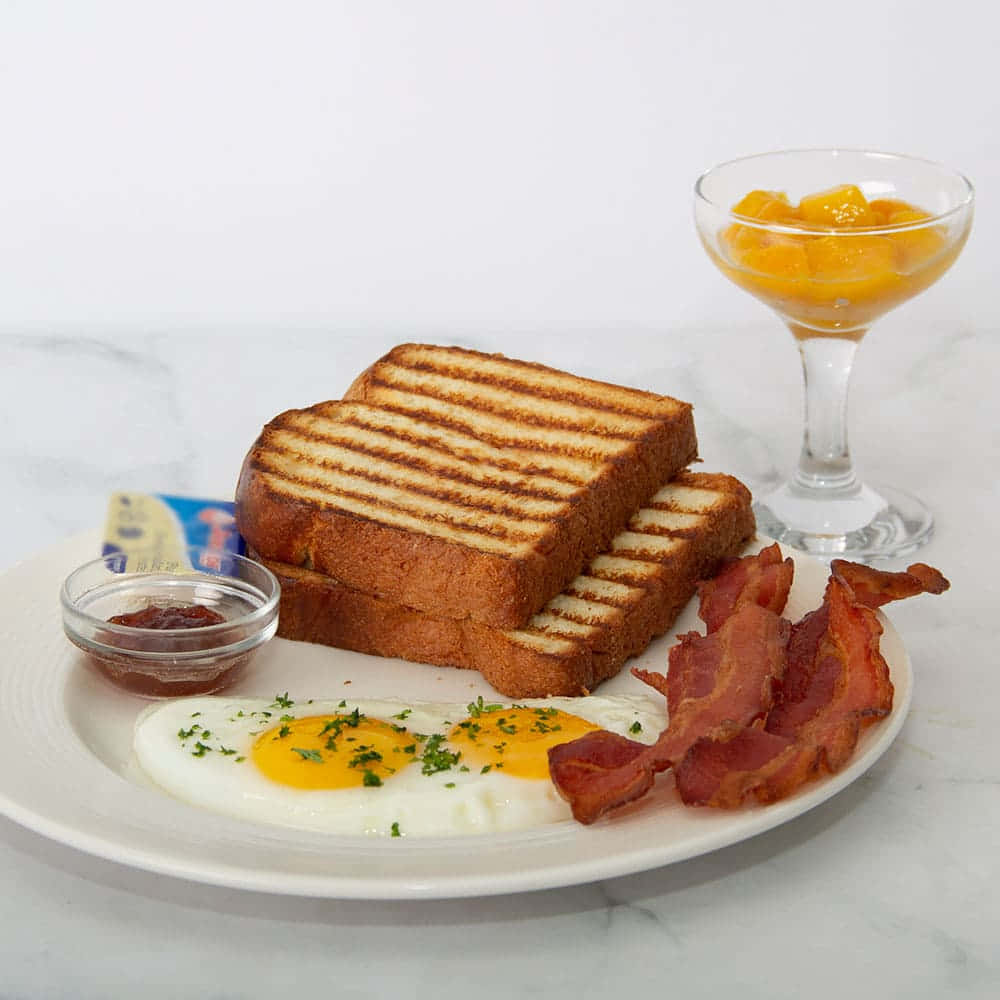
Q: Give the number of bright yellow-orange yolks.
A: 2